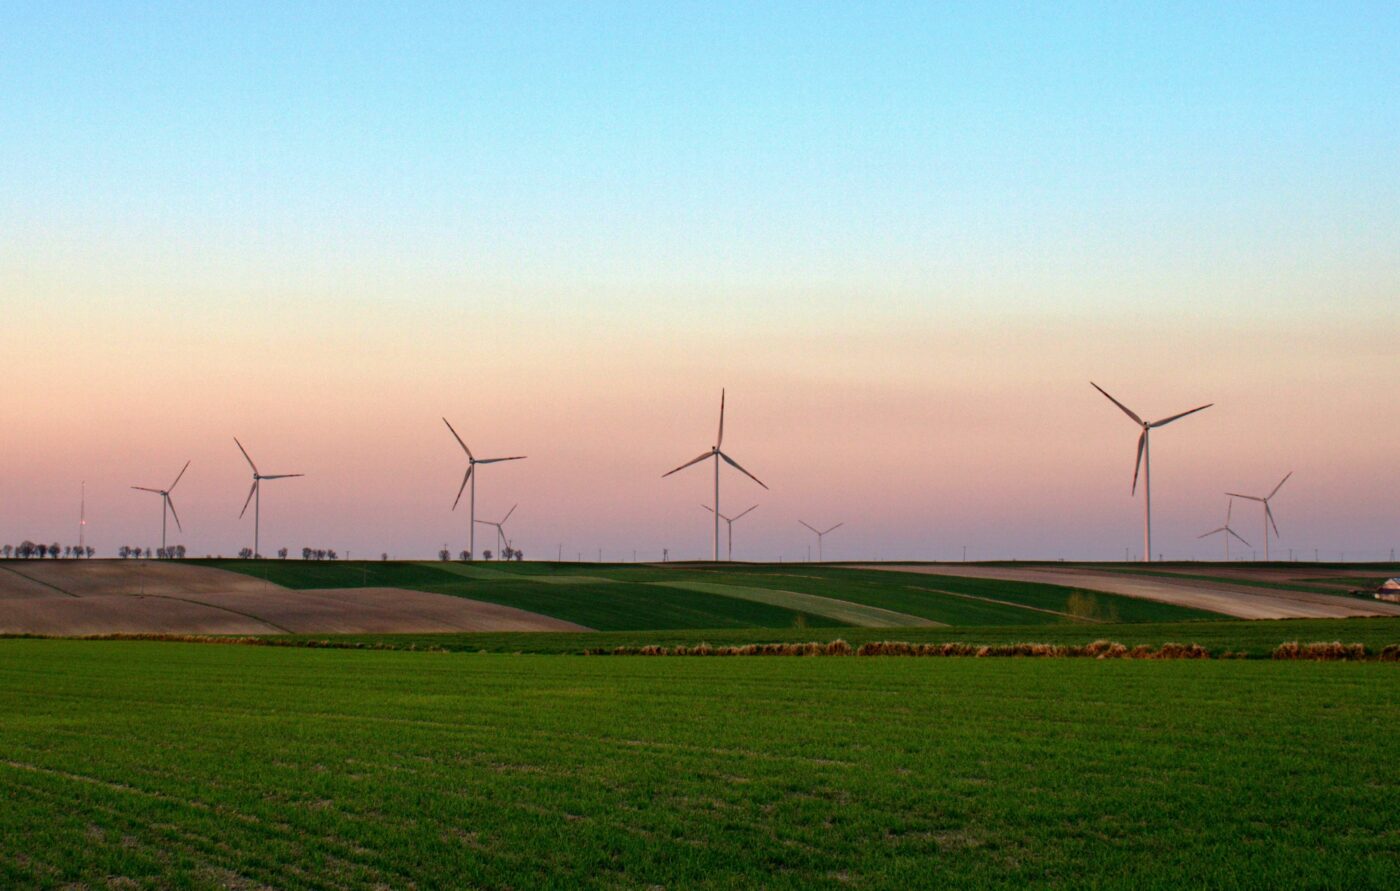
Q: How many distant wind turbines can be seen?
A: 10